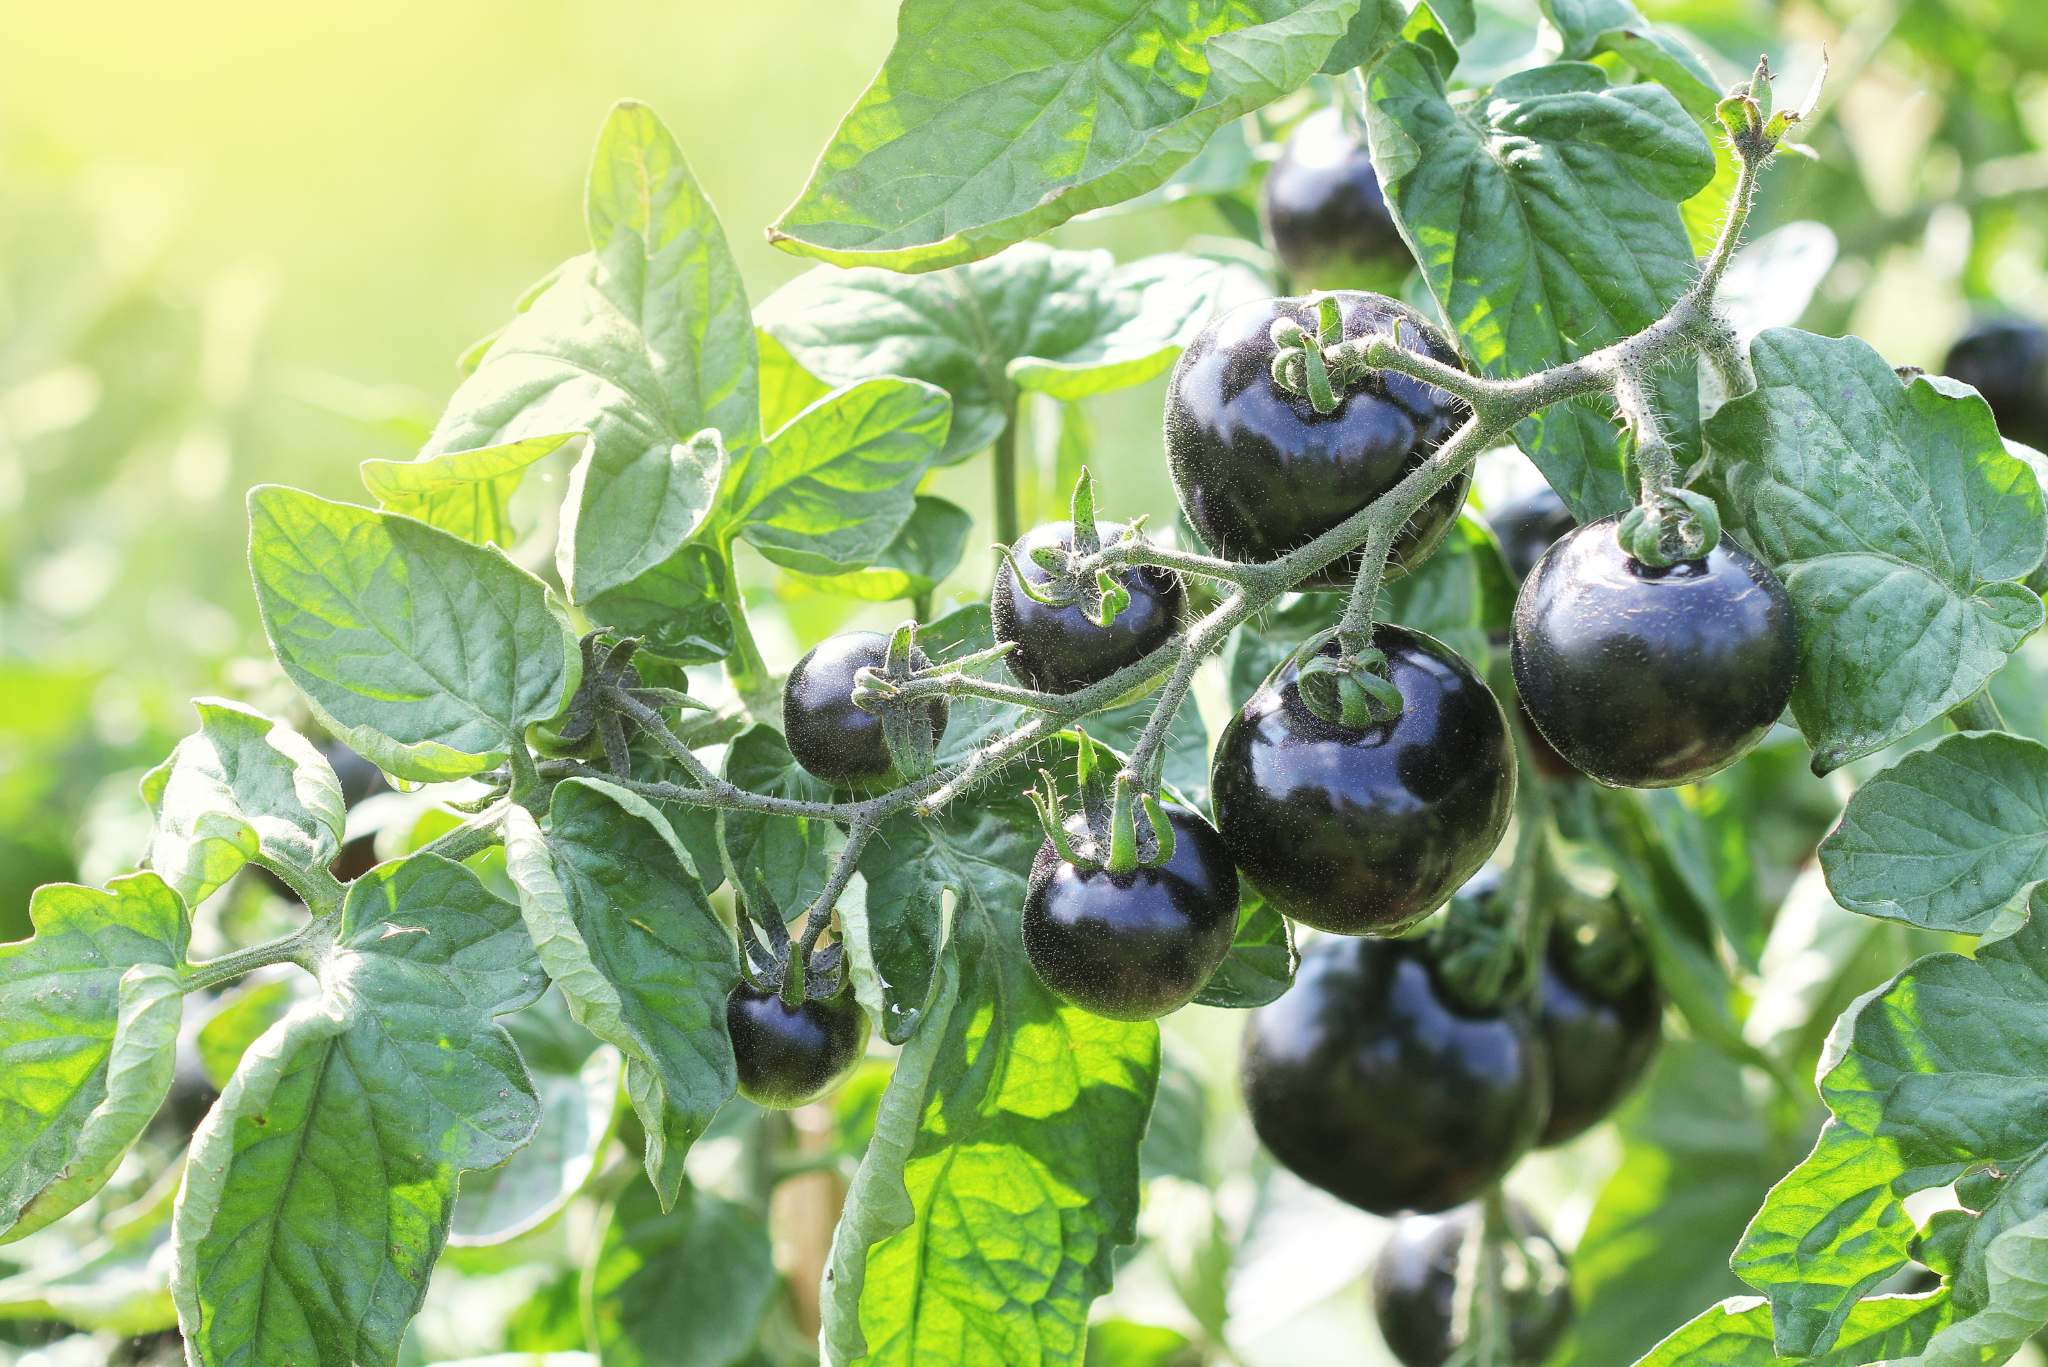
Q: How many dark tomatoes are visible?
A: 13